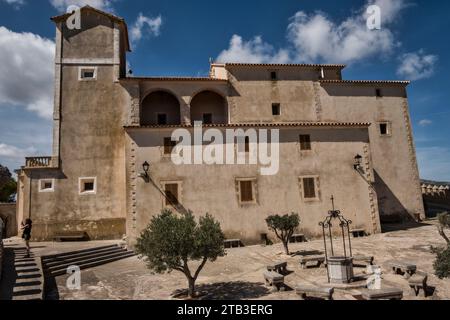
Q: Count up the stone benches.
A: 12